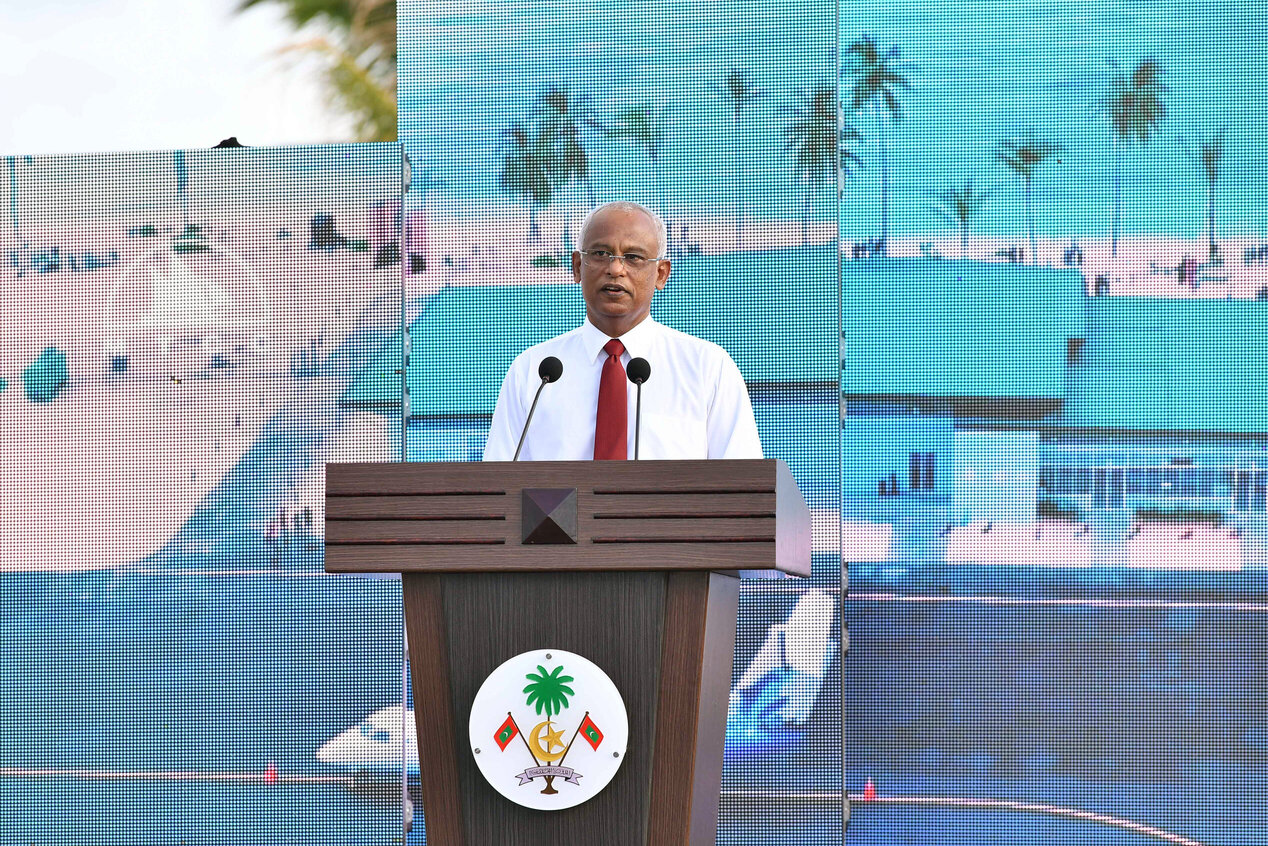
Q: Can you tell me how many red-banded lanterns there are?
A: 0